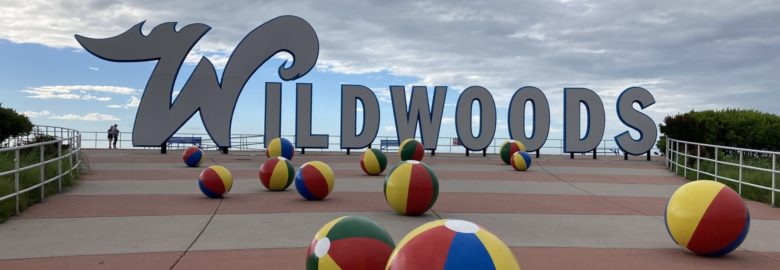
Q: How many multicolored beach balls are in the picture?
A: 13